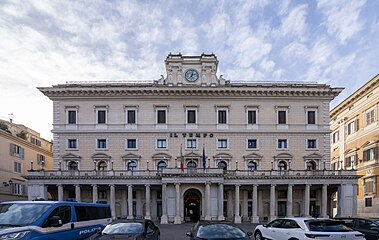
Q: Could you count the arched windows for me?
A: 9